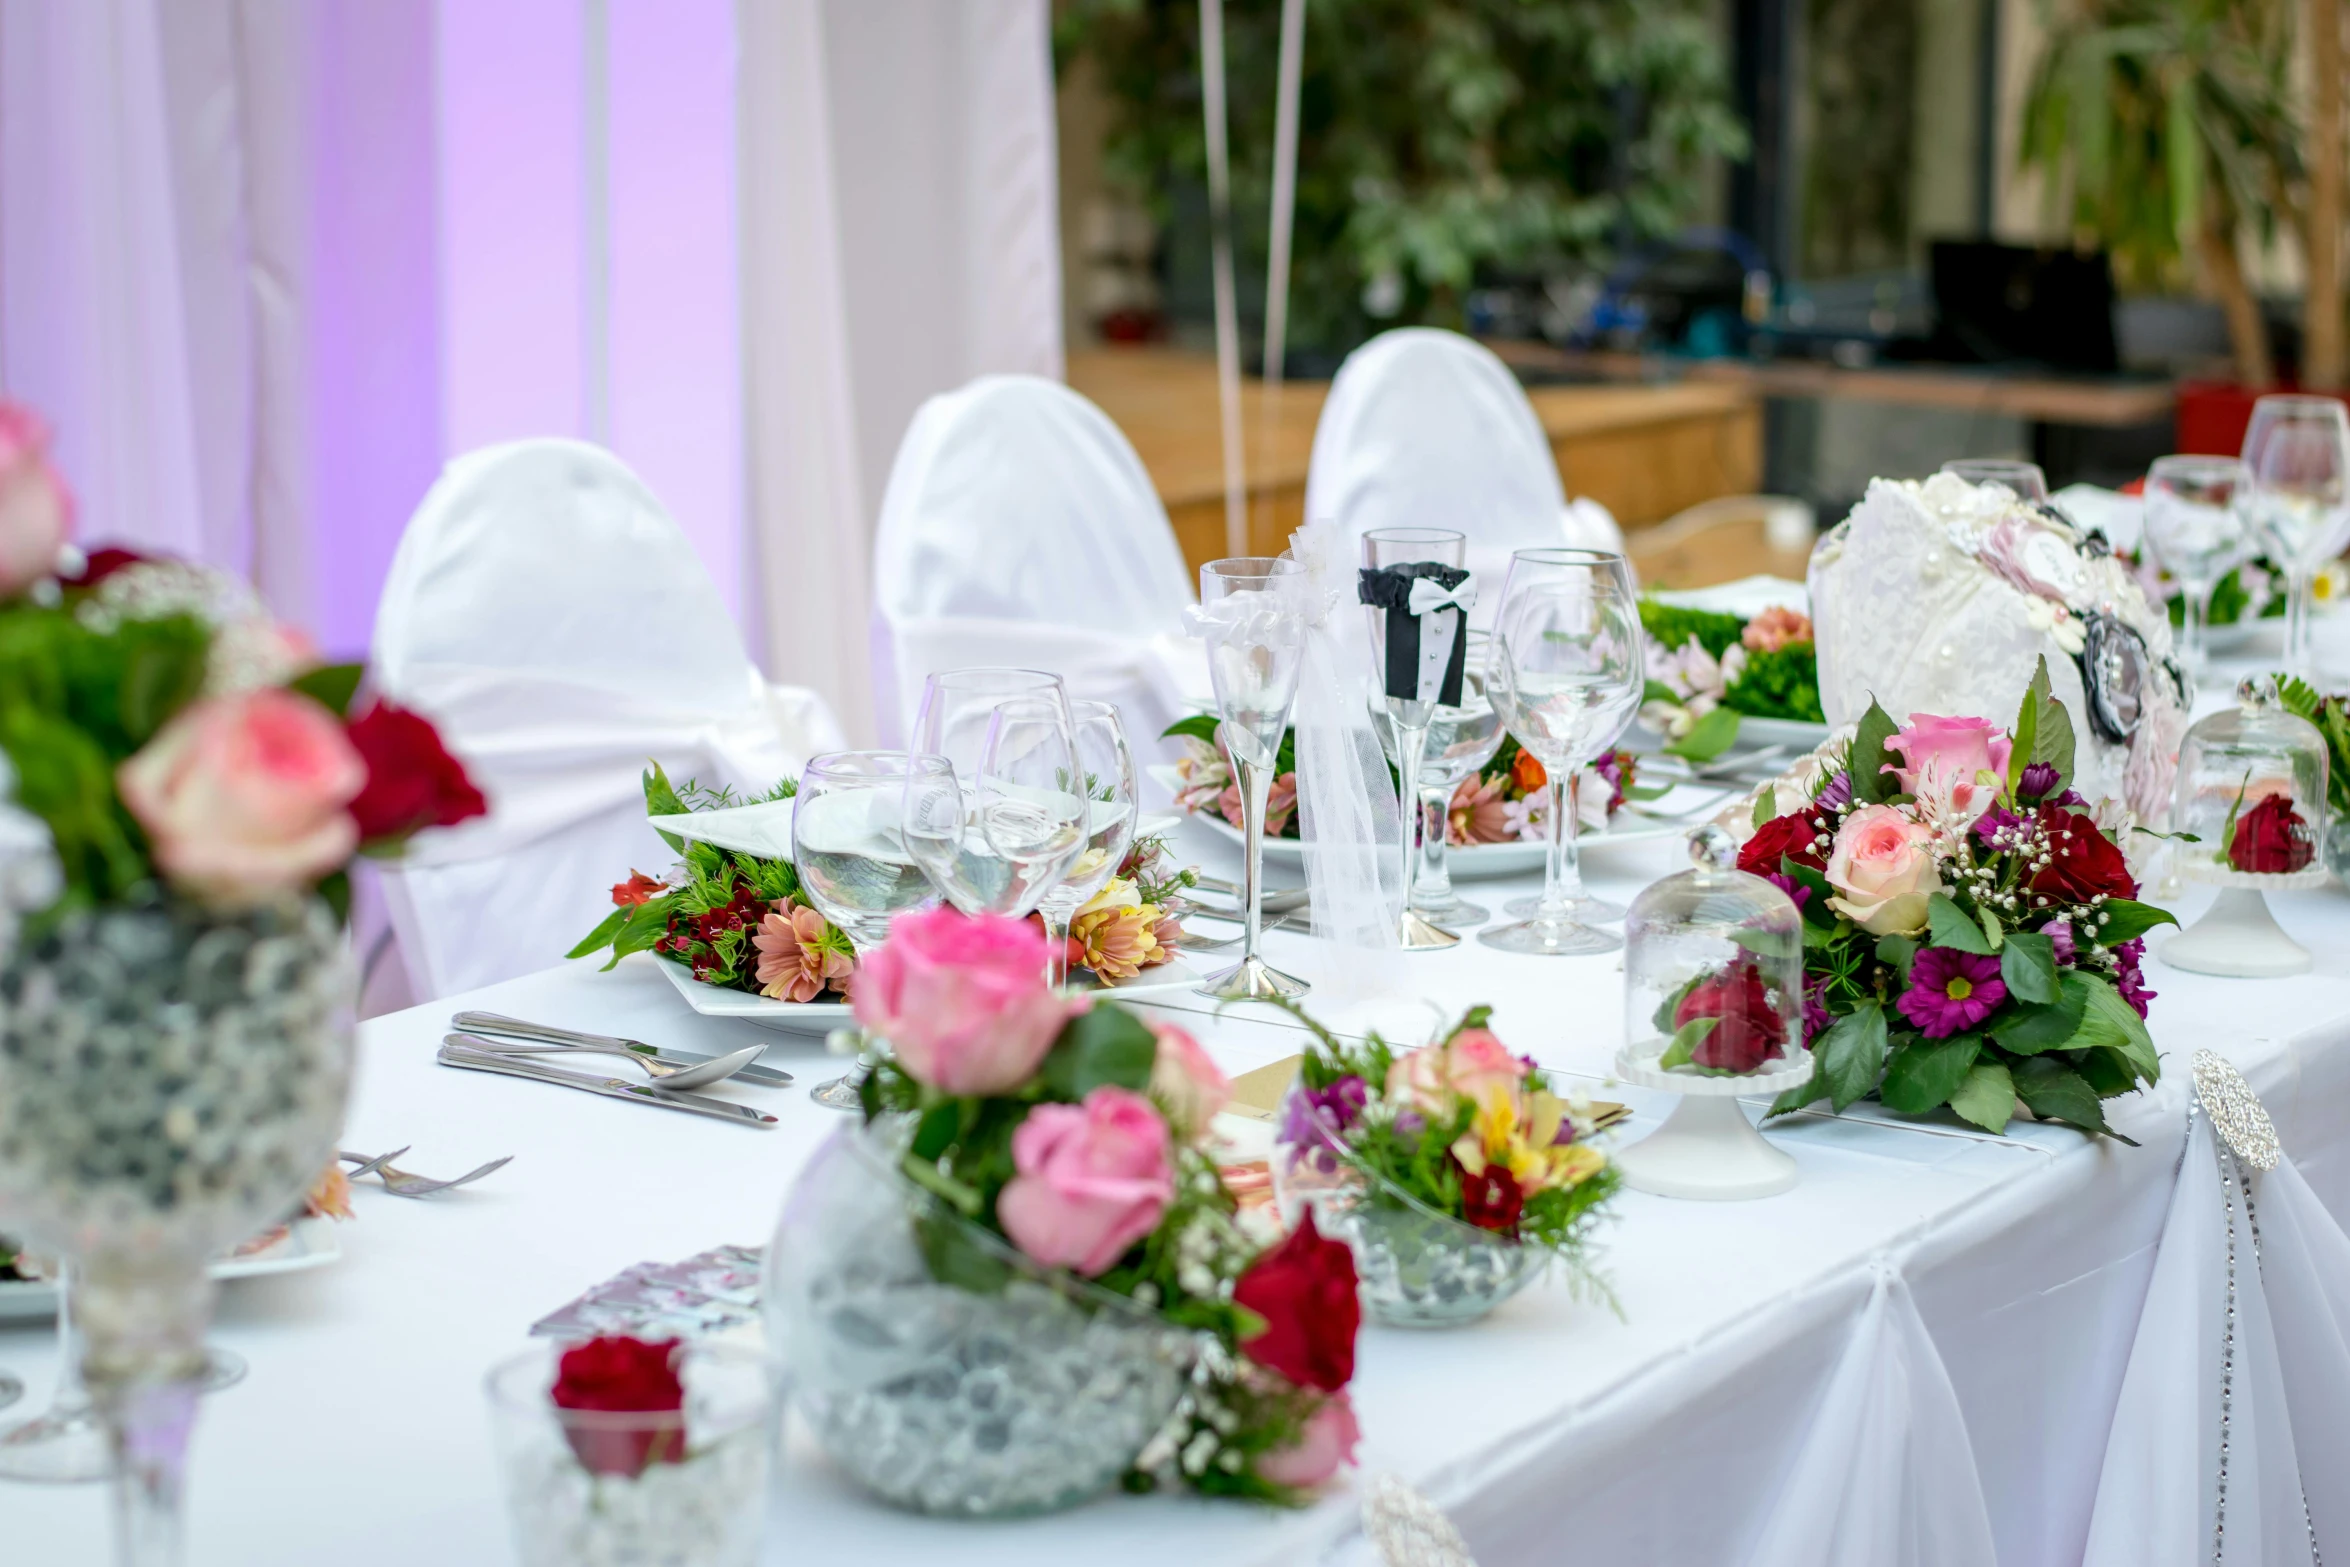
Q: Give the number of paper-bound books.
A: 0